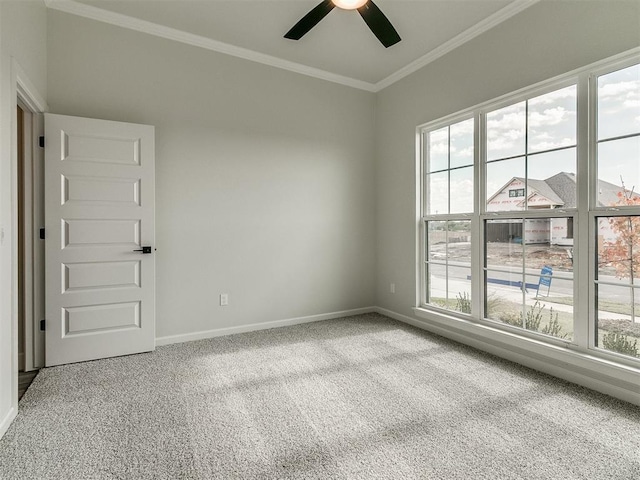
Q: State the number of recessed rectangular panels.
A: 5